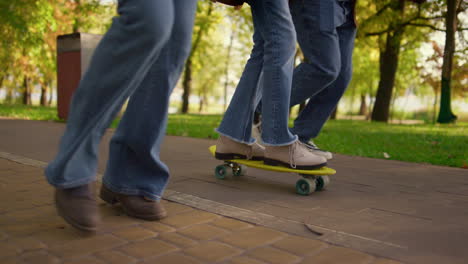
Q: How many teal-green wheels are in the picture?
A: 4